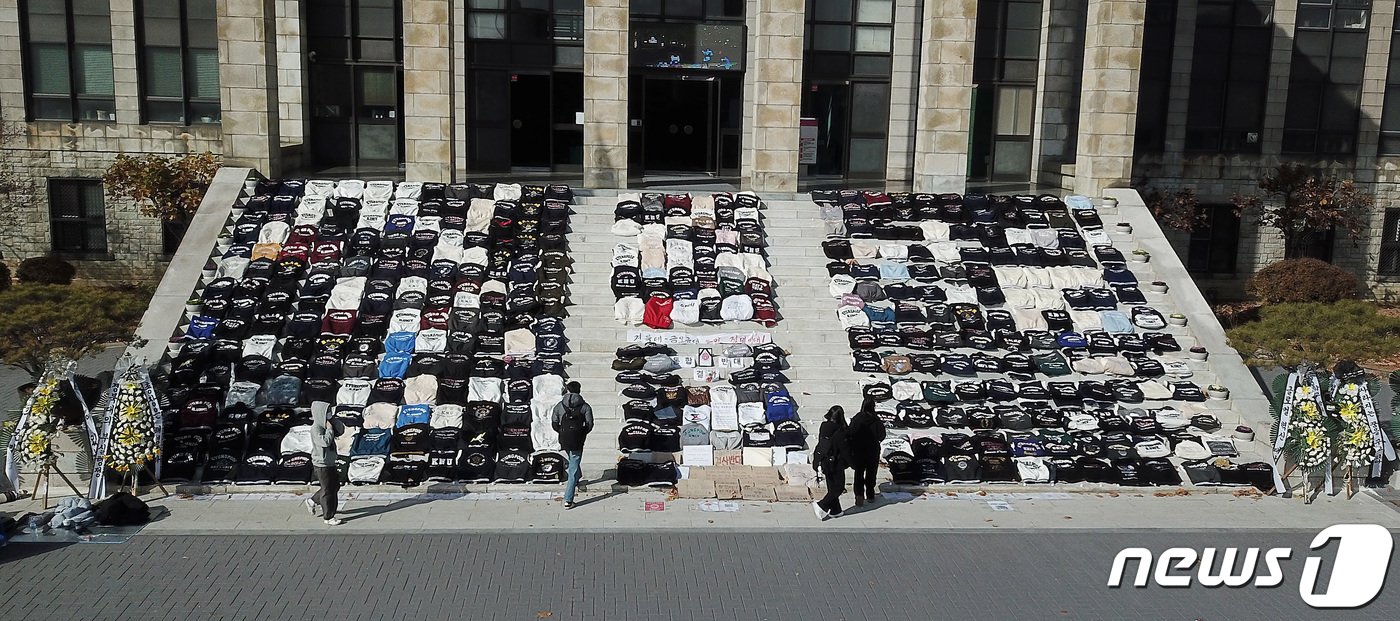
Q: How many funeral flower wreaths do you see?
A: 4